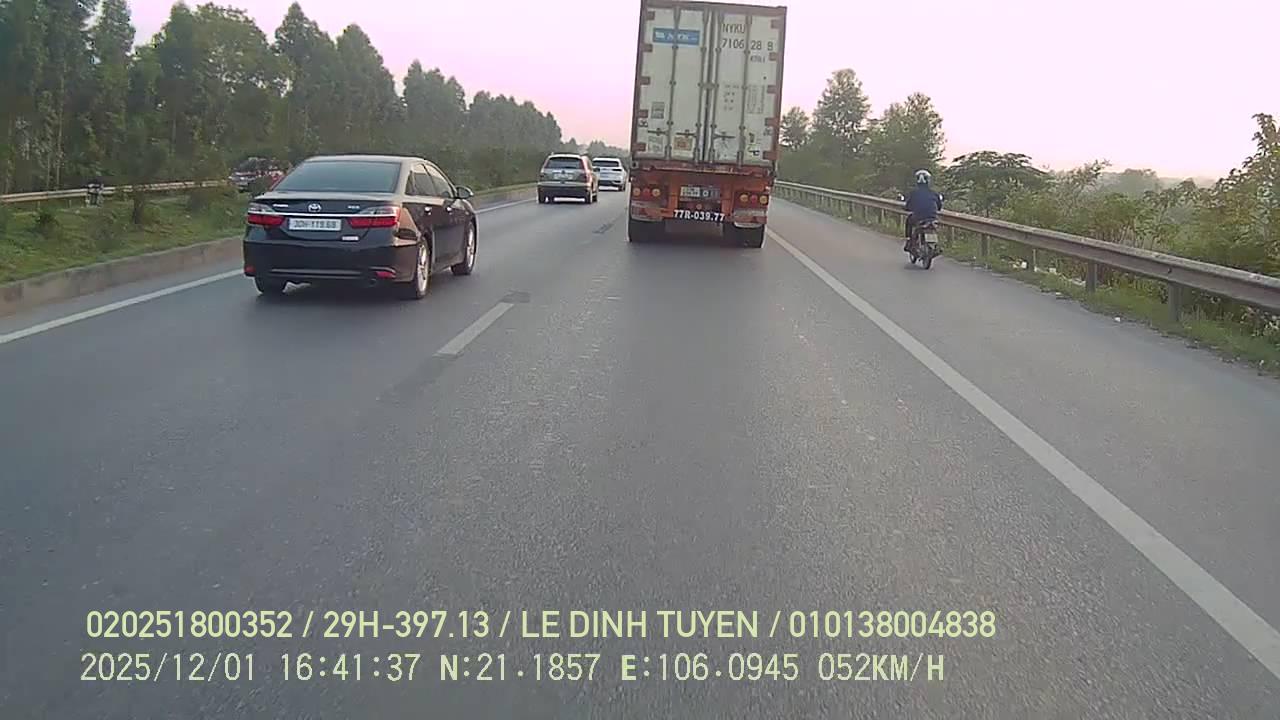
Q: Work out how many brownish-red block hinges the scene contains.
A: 10